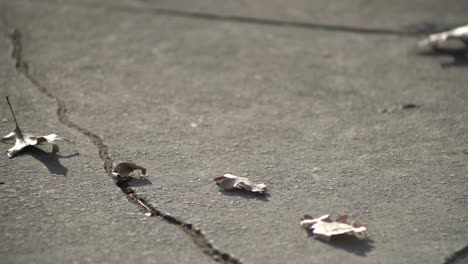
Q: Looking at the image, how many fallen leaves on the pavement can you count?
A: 5